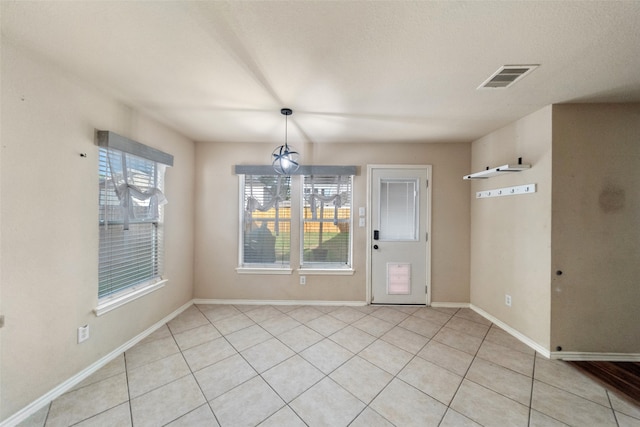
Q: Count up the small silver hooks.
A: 5